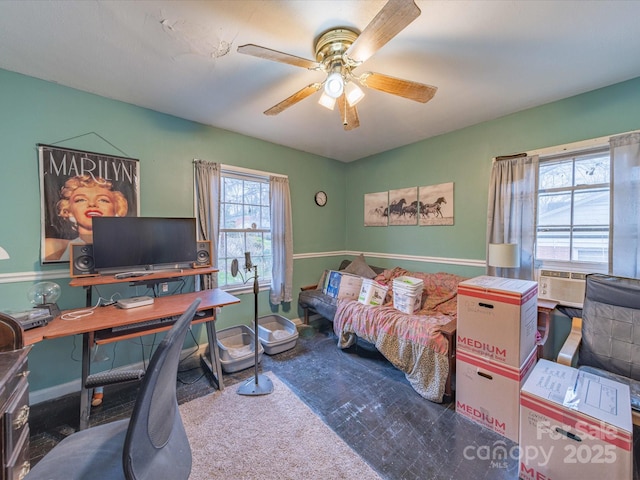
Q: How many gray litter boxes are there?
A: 2